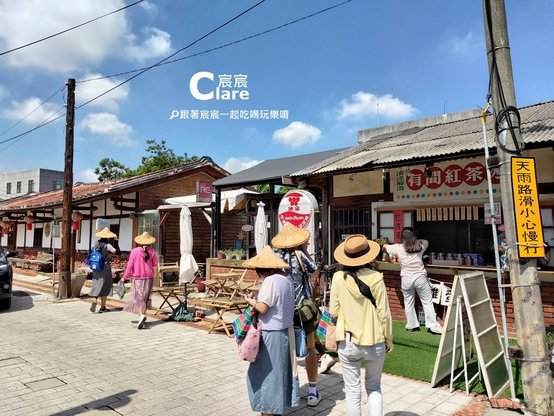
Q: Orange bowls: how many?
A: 0